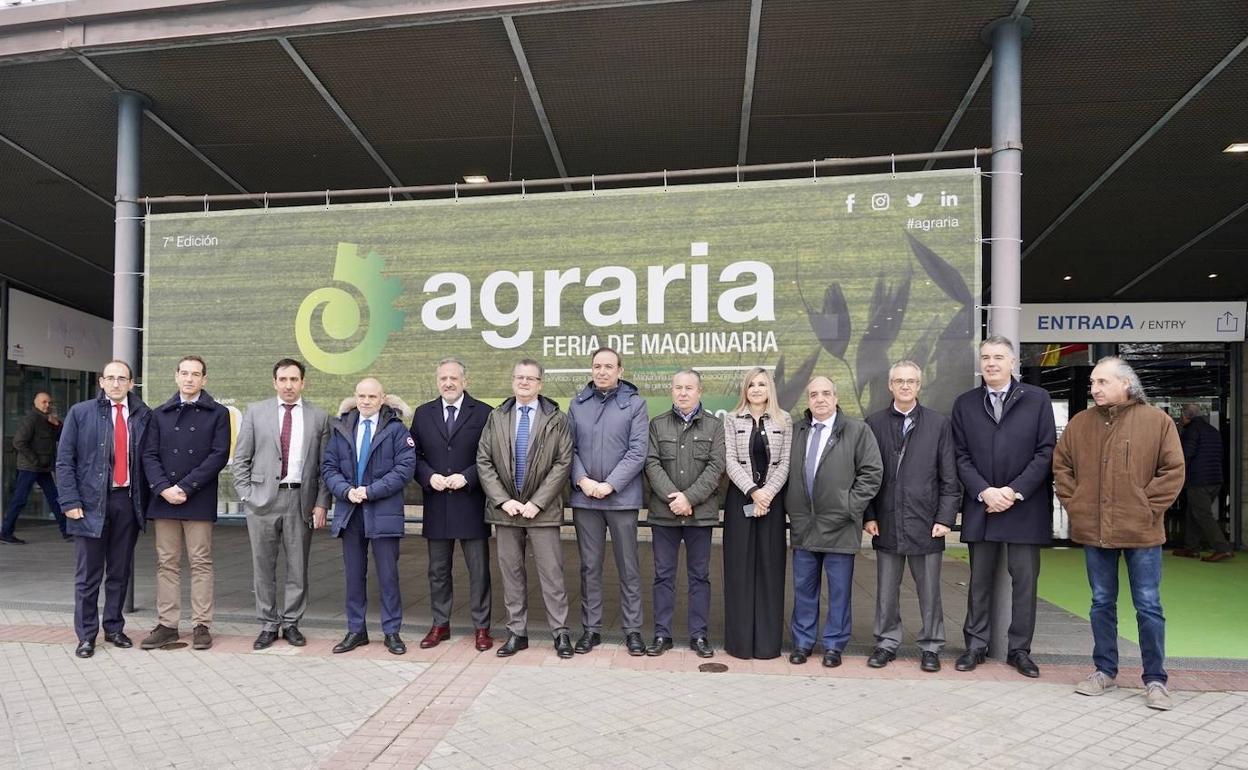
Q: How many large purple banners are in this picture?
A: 0